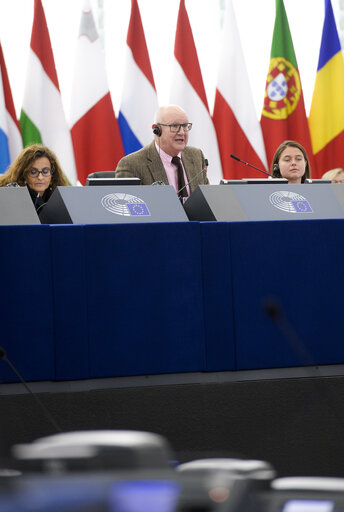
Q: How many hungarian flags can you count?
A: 1